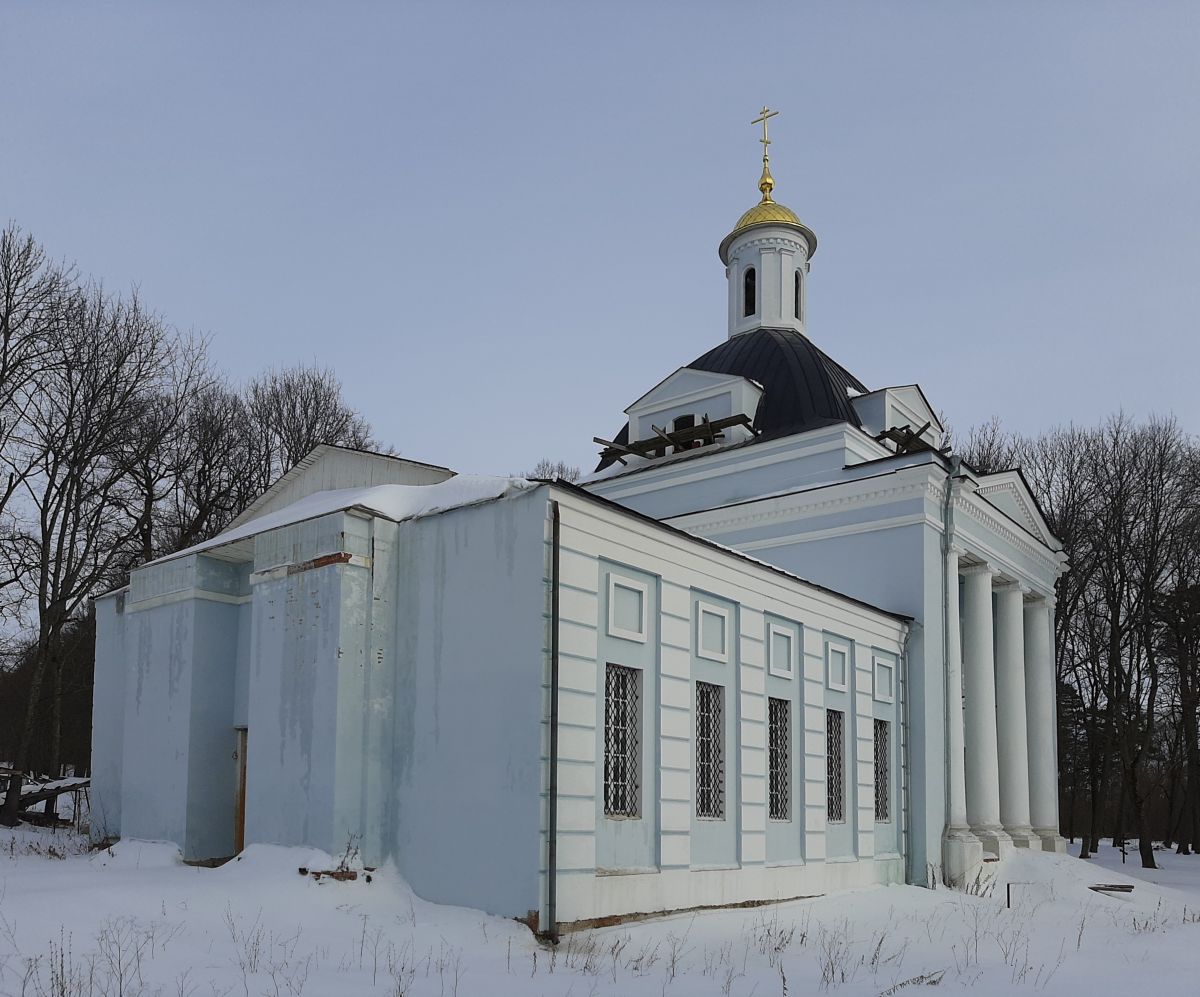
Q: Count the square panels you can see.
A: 5